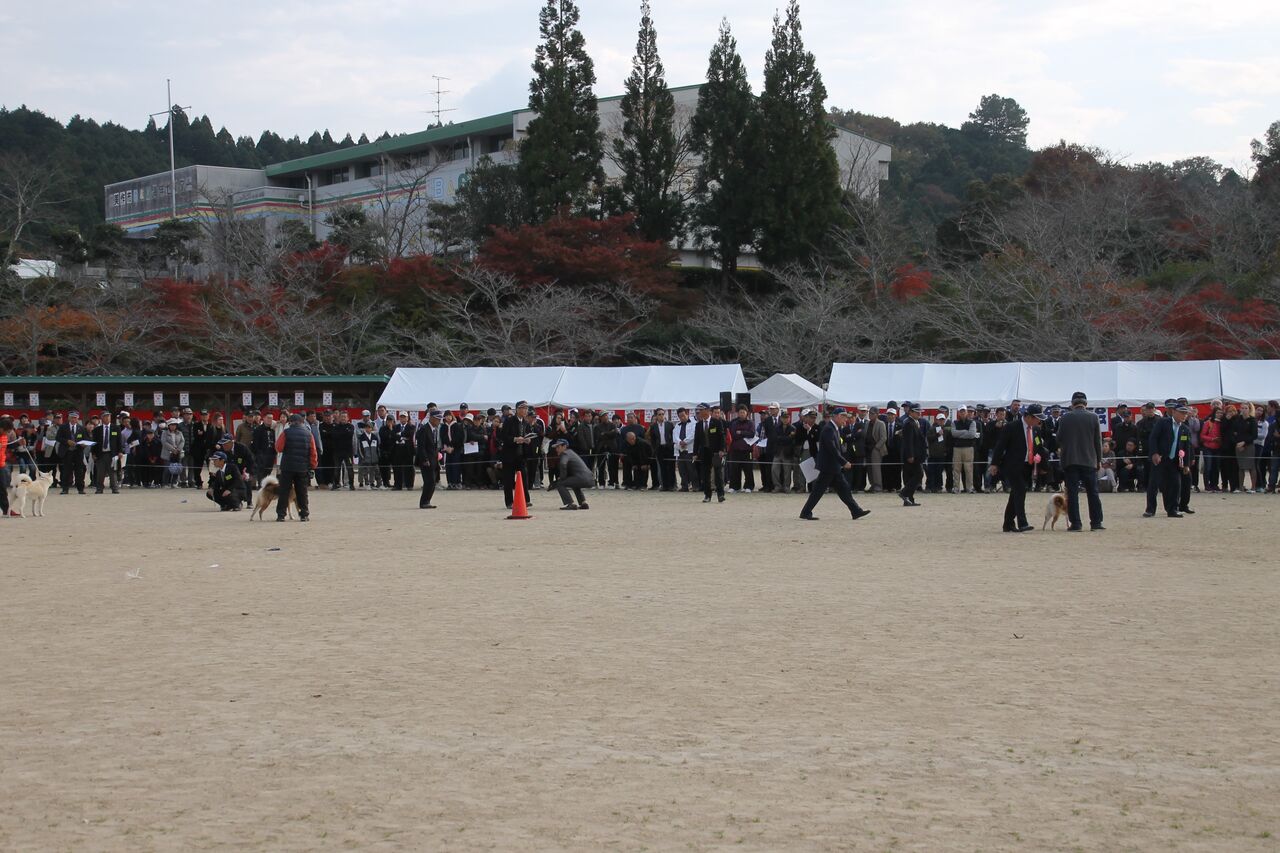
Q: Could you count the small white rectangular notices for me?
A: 10